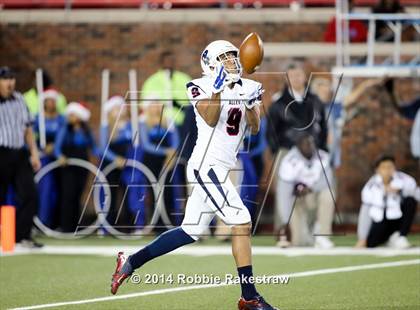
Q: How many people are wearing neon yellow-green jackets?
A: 2